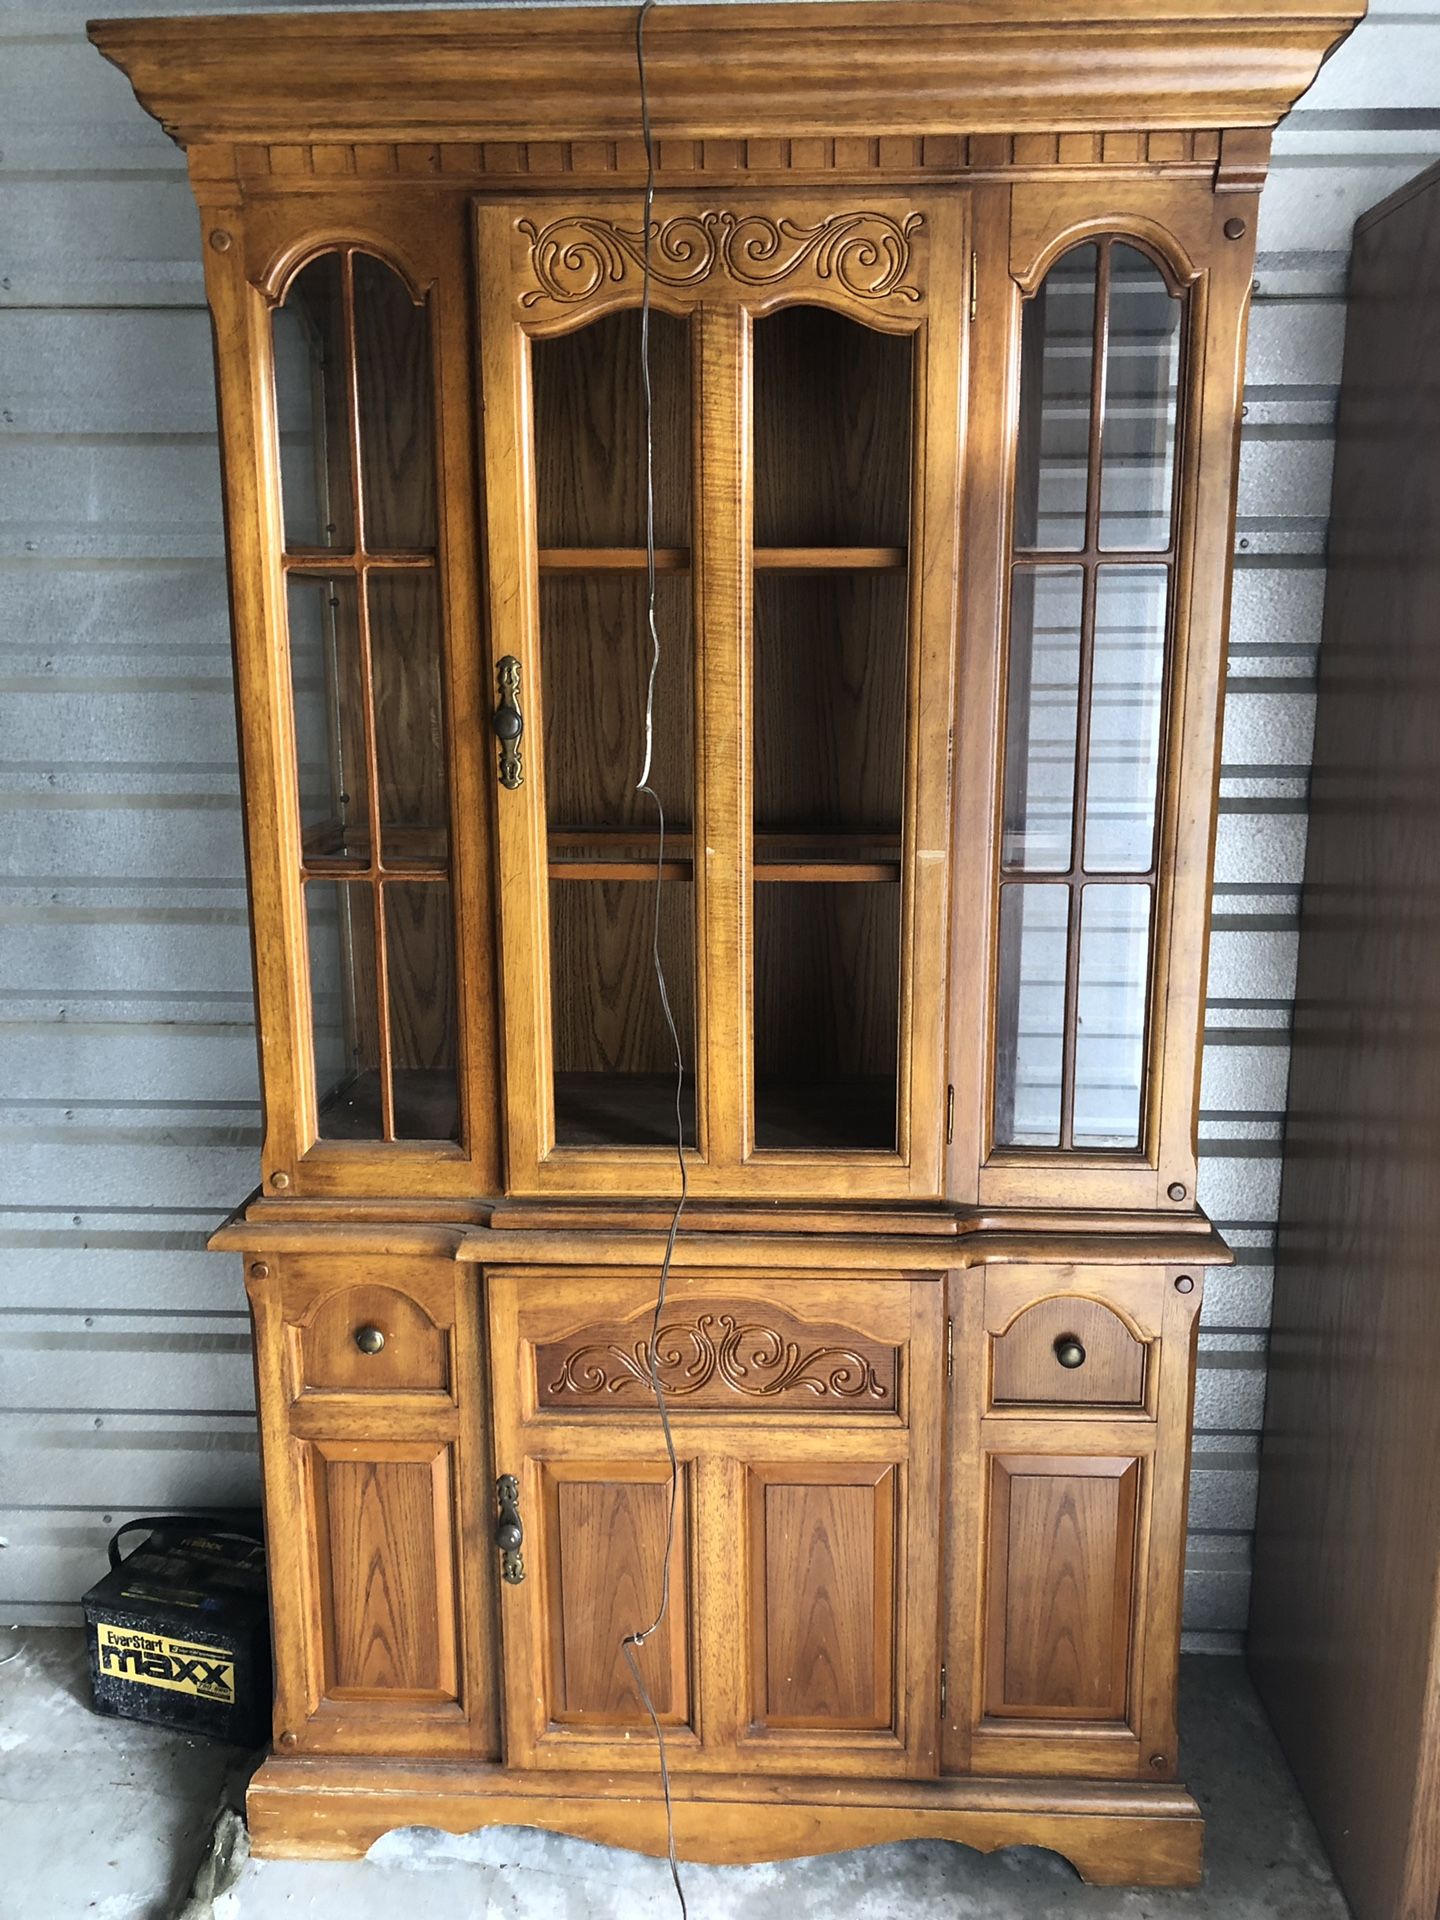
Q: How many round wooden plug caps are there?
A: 8